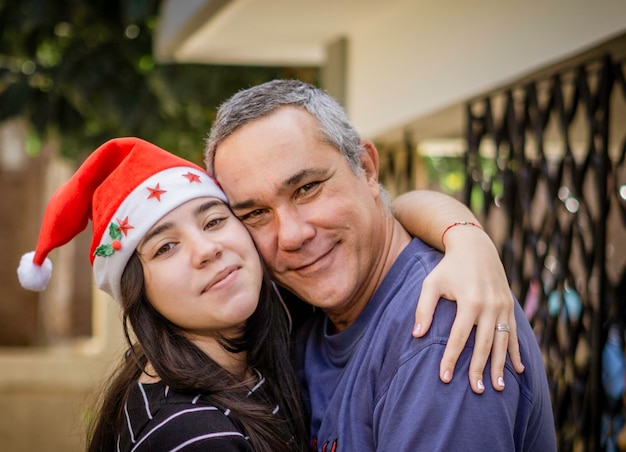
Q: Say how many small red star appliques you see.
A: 3